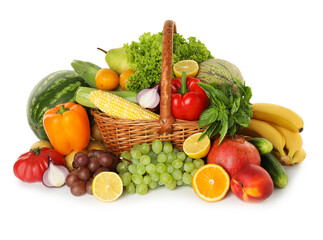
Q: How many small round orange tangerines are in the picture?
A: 2